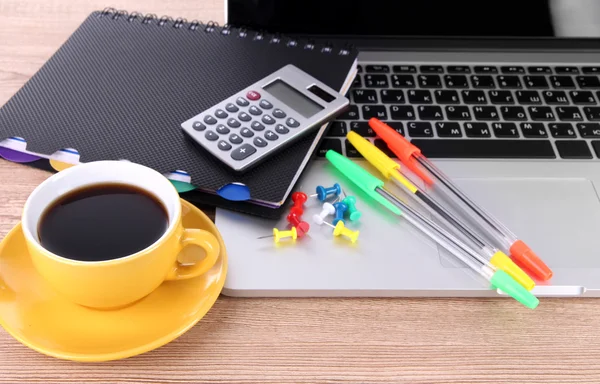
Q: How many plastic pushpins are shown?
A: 8